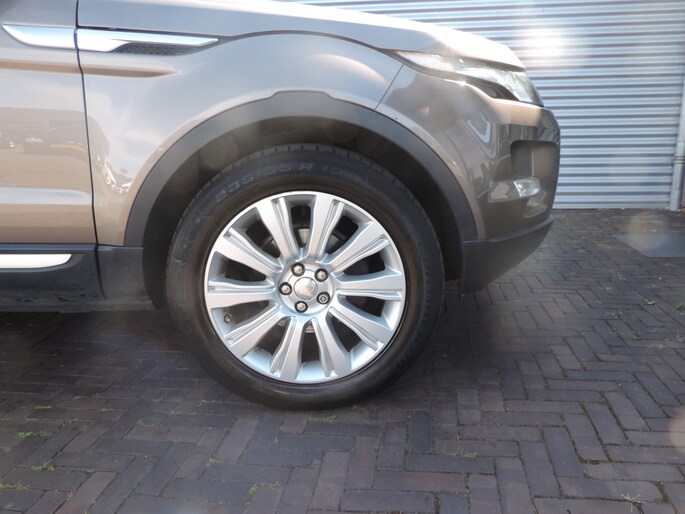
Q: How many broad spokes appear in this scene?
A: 10